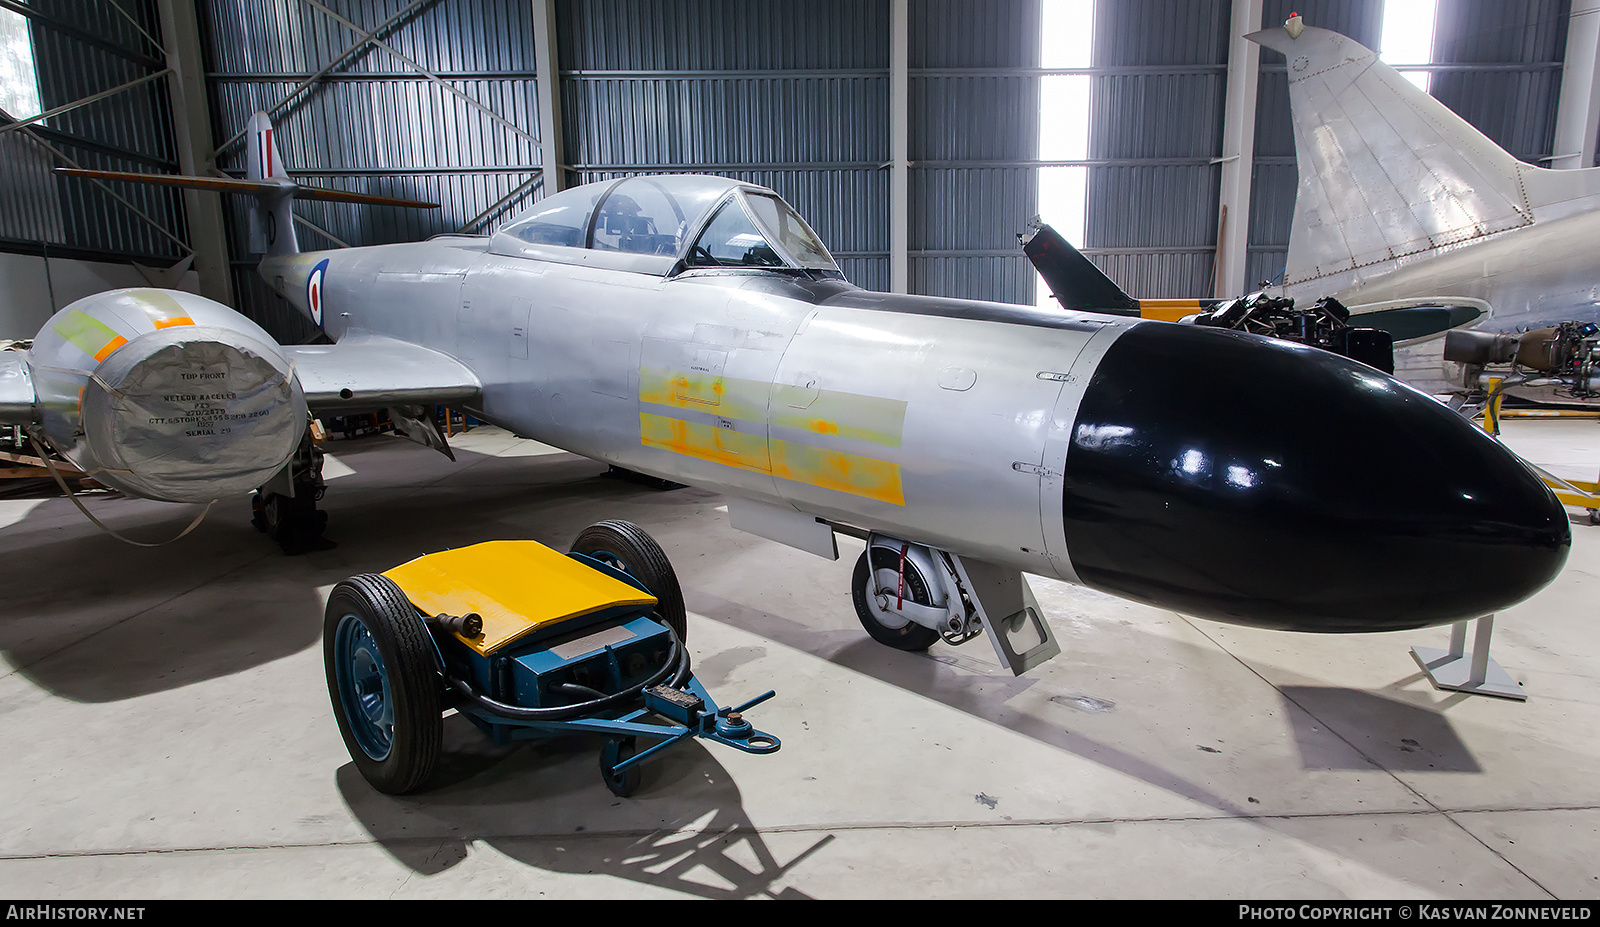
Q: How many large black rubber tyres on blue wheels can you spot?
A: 2